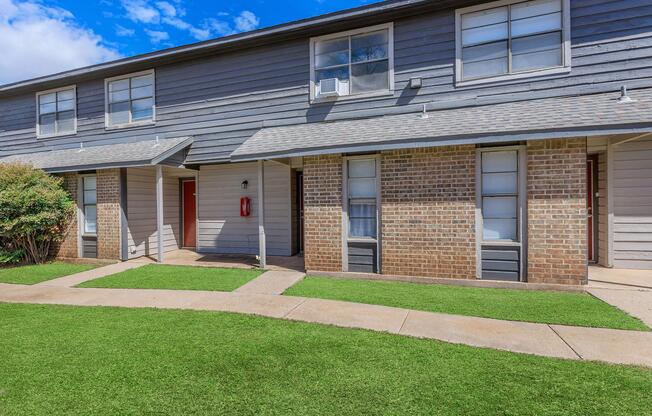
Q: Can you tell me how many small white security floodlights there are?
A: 1